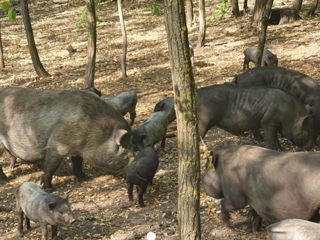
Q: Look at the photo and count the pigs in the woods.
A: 11